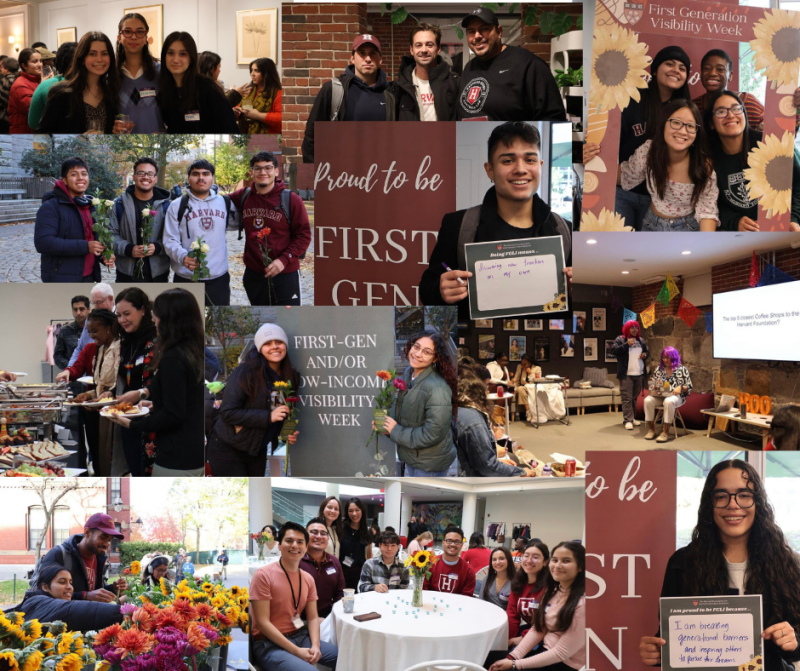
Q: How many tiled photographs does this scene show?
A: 11